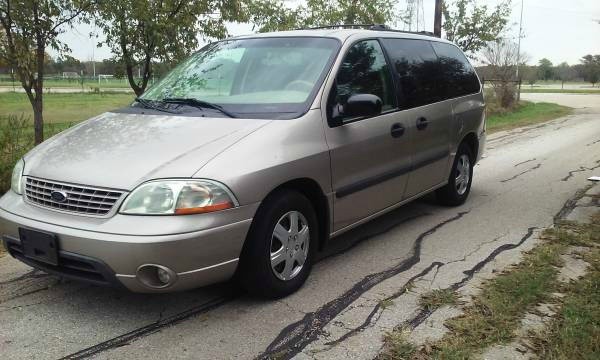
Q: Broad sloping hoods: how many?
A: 1